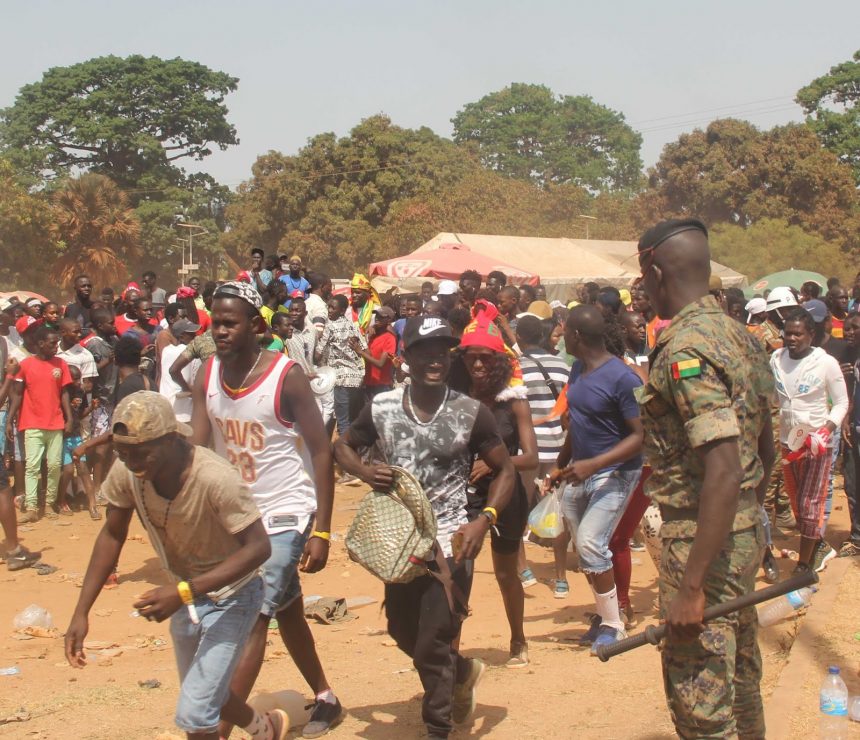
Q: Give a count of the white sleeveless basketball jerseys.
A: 1